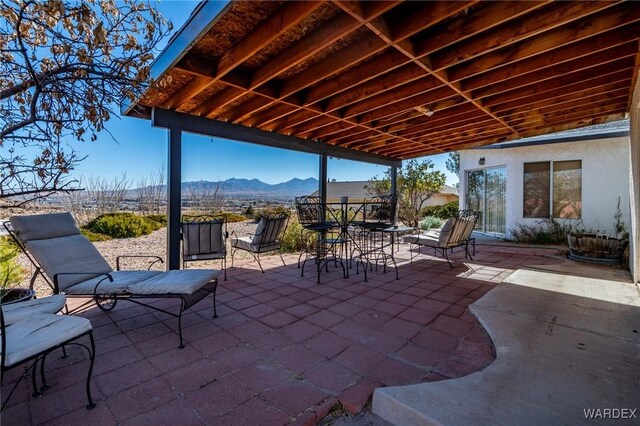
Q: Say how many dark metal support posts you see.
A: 3